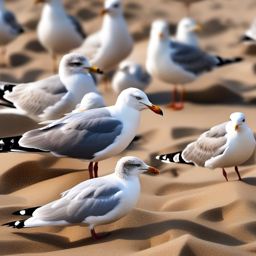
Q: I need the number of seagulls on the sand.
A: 12